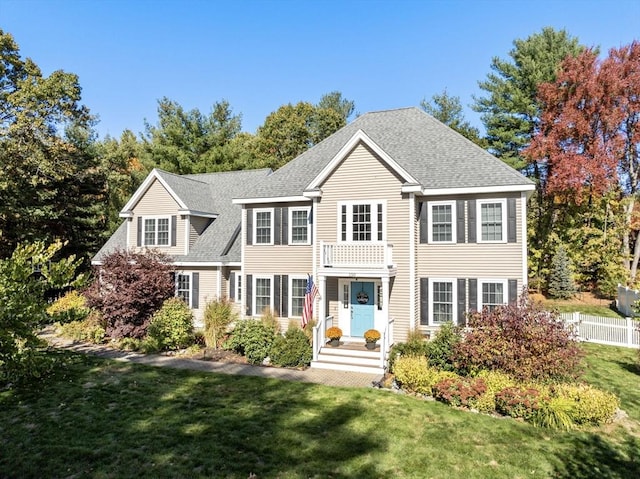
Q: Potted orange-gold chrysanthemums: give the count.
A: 2